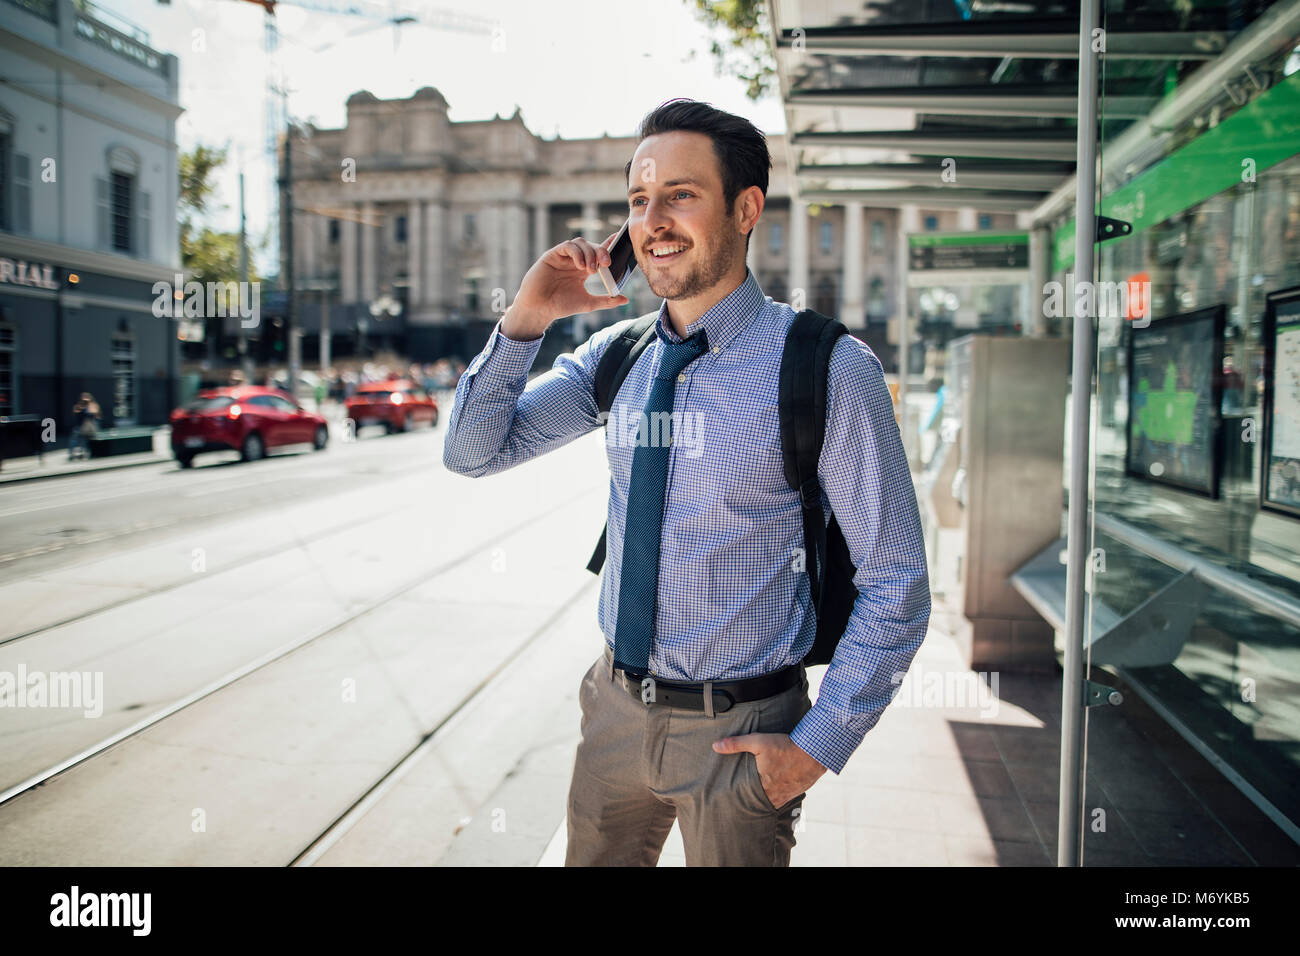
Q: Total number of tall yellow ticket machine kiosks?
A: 0